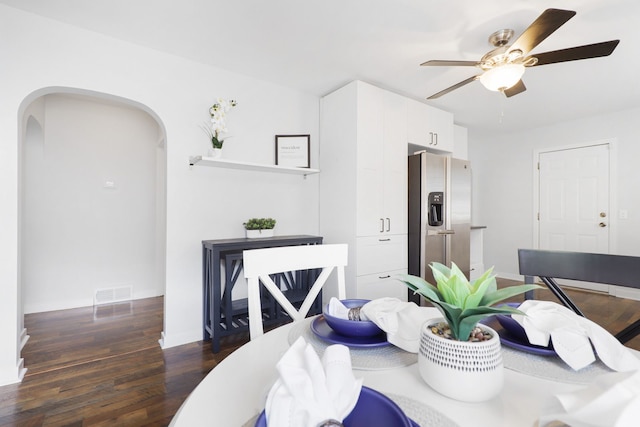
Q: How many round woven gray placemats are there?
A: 3